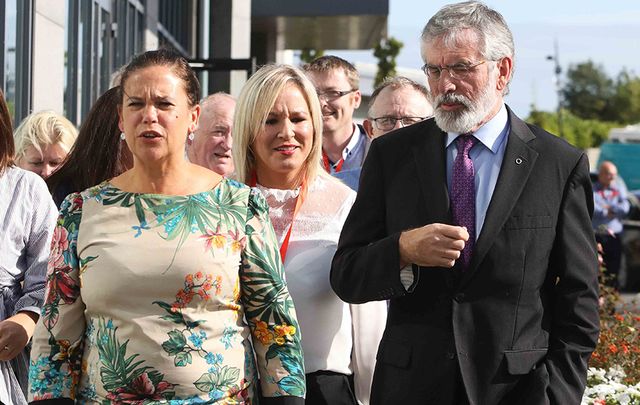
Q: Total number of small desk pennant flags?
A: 0